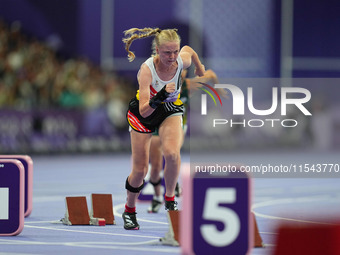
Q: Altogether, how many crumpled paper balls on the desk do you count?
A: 0